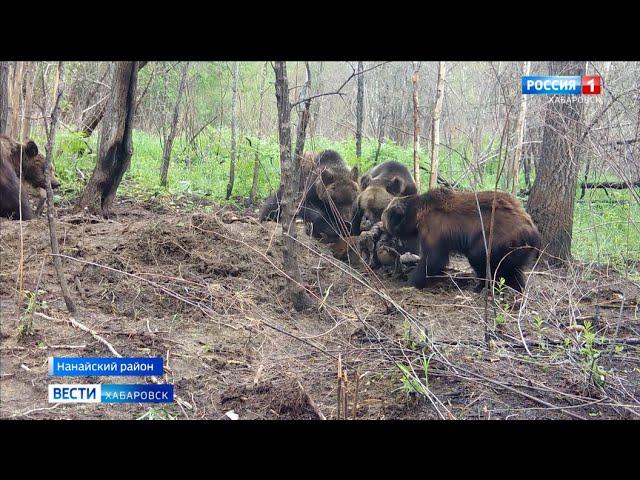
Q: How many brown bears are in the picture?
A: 4